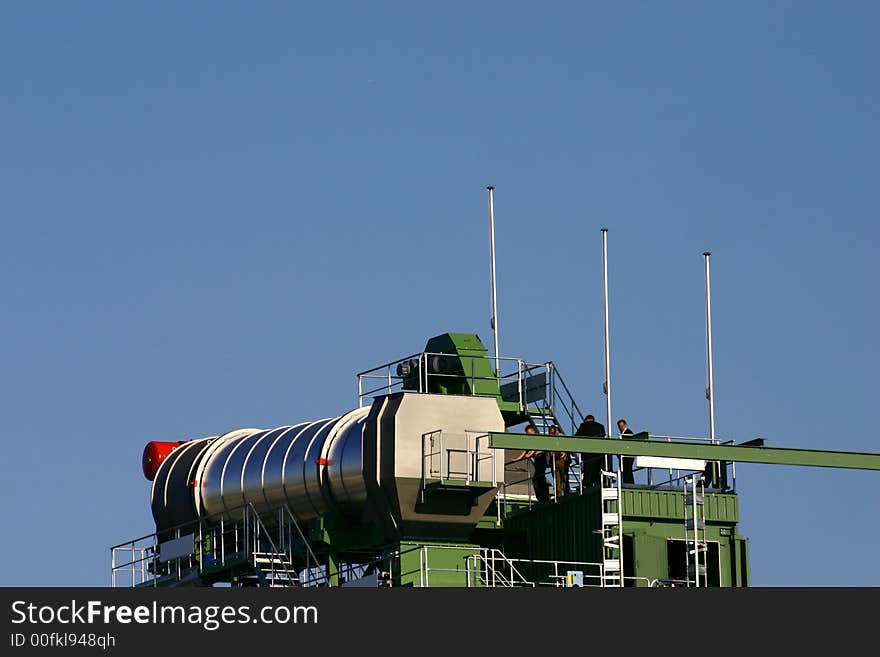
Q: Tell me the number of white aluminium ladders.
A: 2